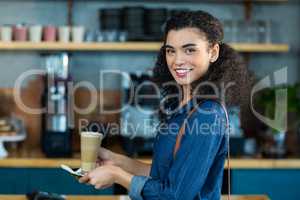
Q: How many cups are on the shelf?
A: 6